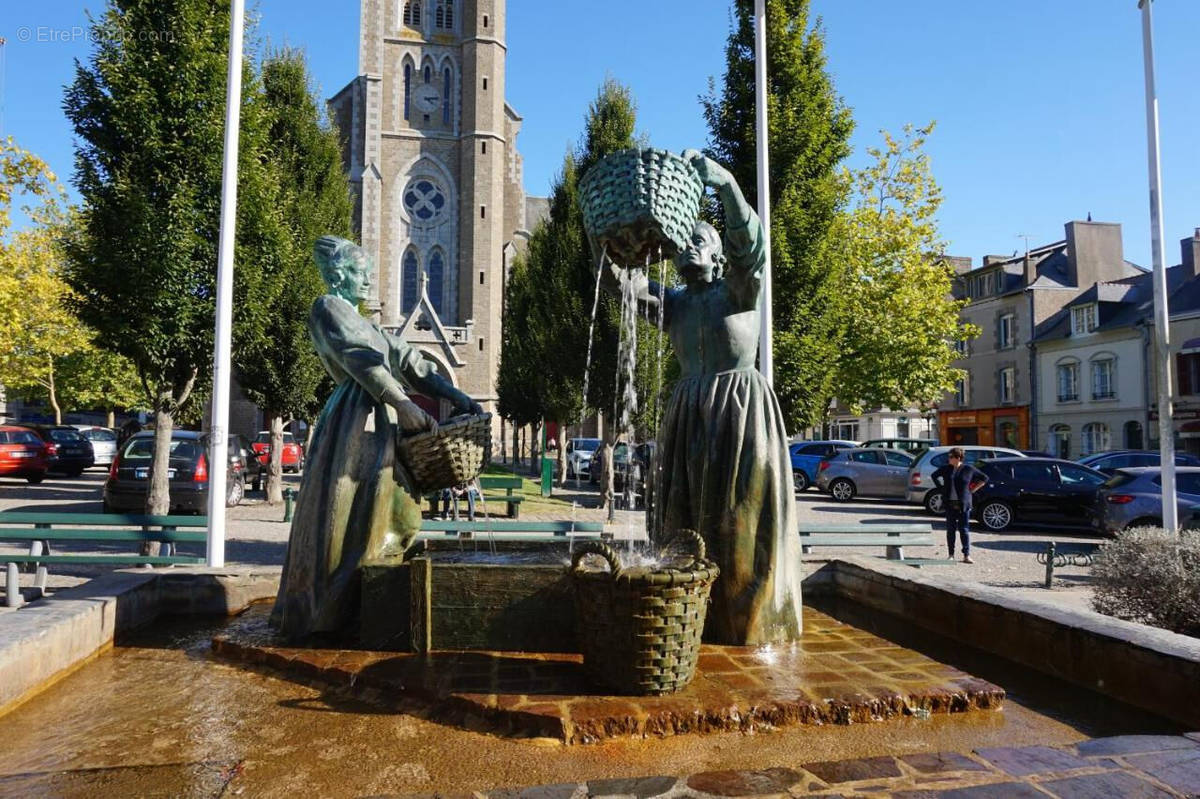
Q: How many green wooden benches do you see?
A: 4